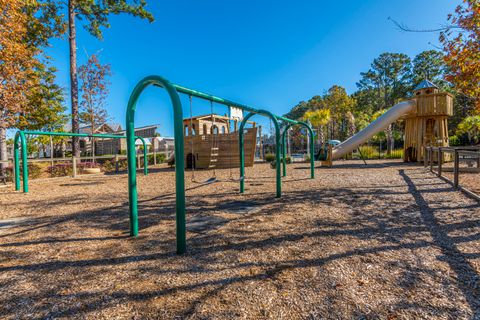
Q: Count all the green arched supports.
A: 5